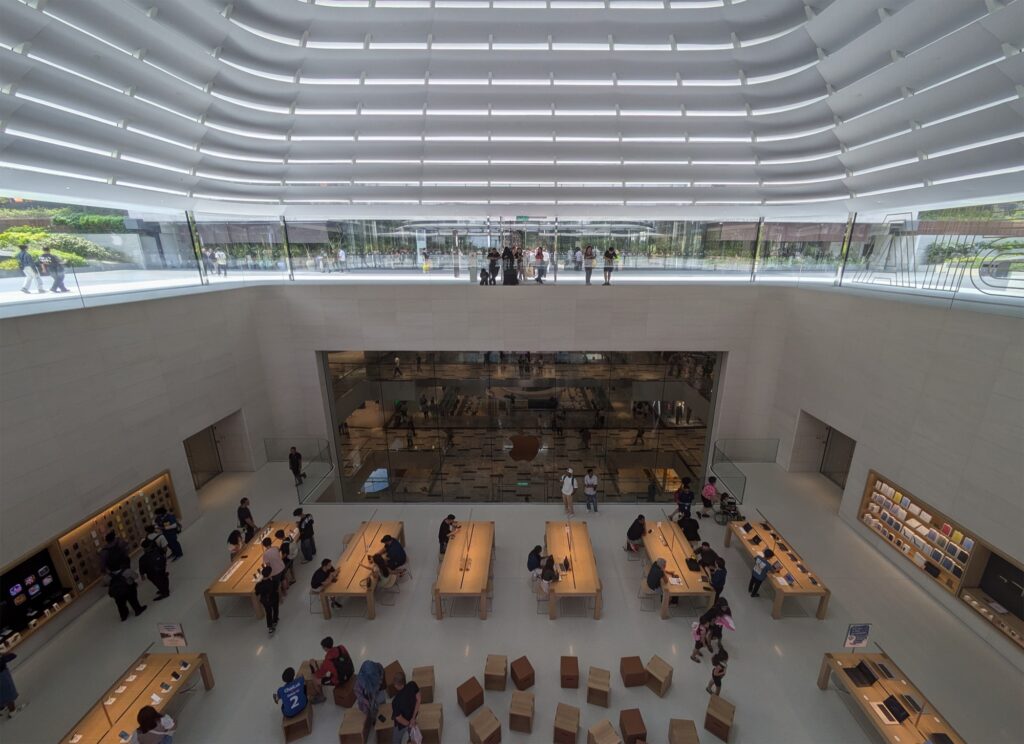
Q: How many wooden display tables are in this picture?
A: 8